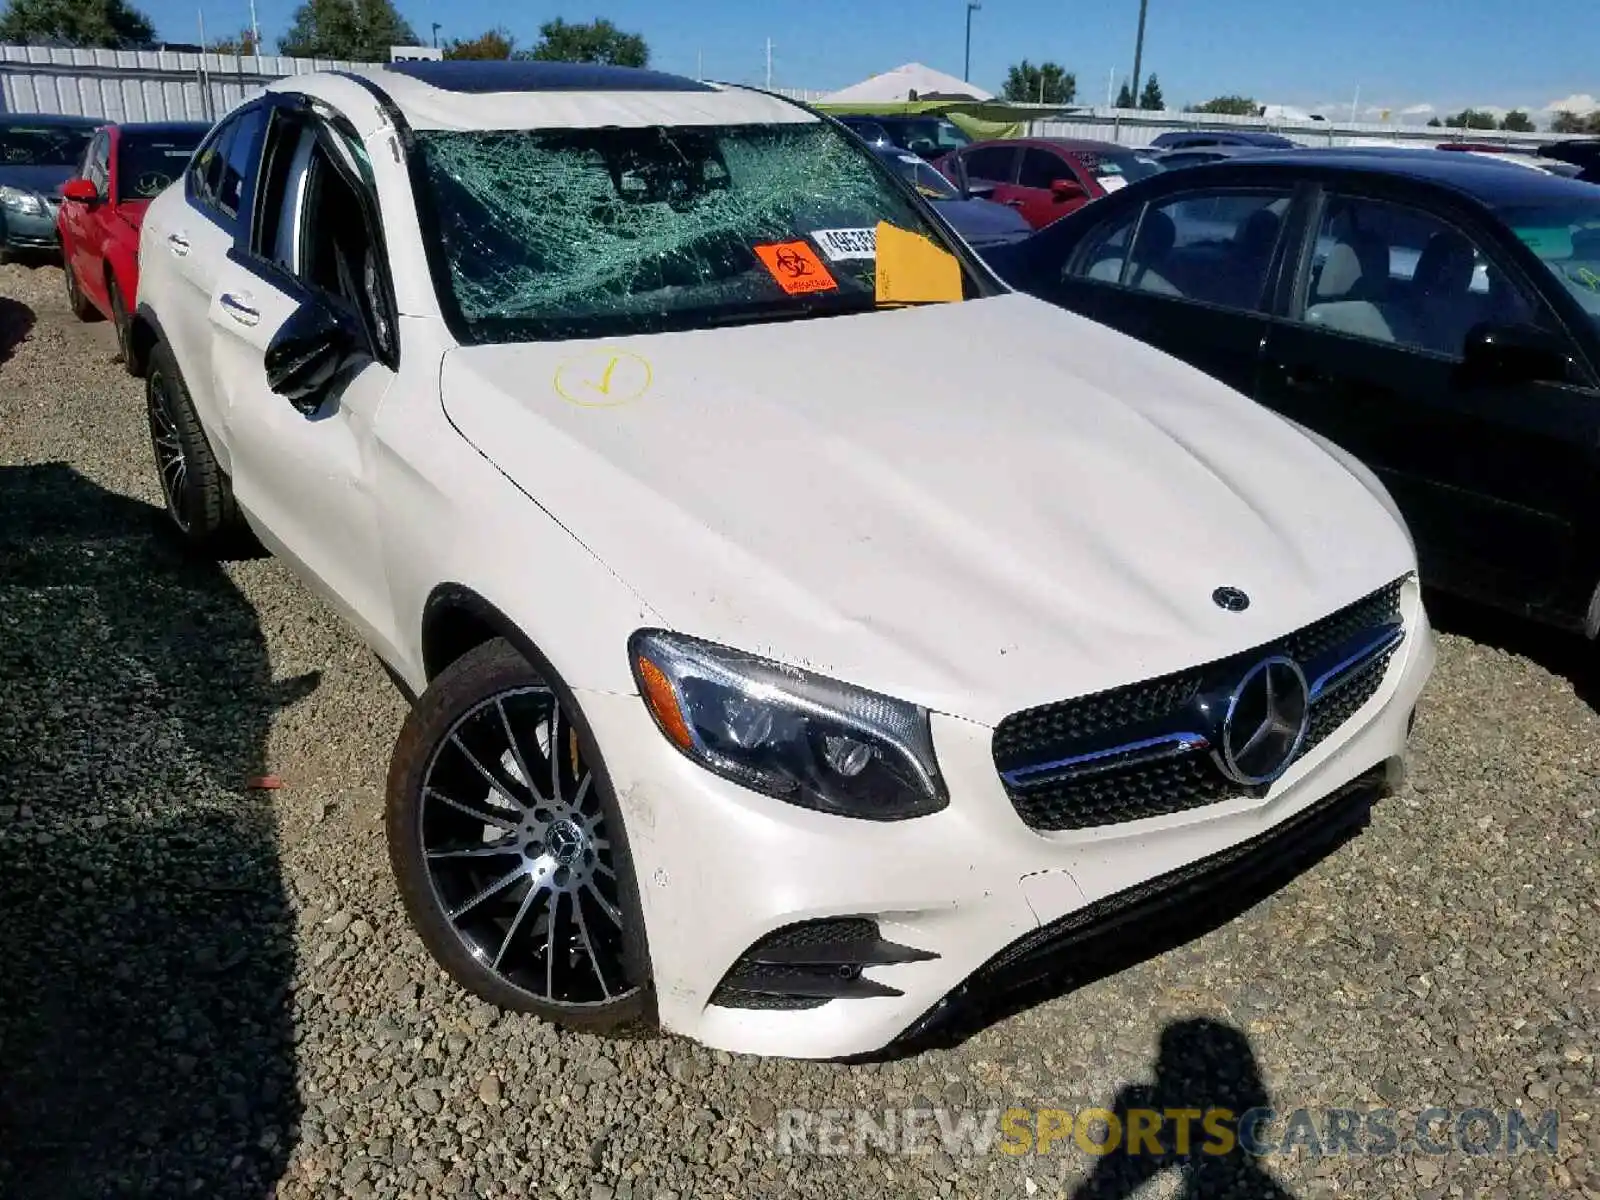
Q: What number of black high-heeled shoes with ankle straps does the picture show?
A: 0